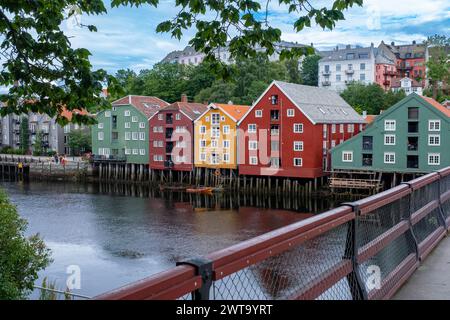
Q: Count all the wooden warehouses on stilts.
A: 5